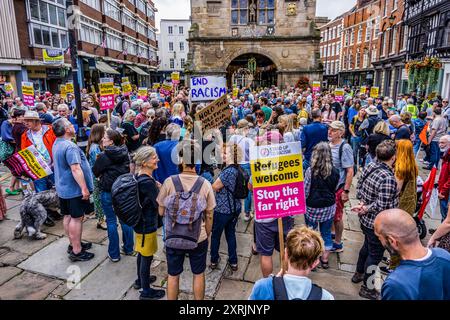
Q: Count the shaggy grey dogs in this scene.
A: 1